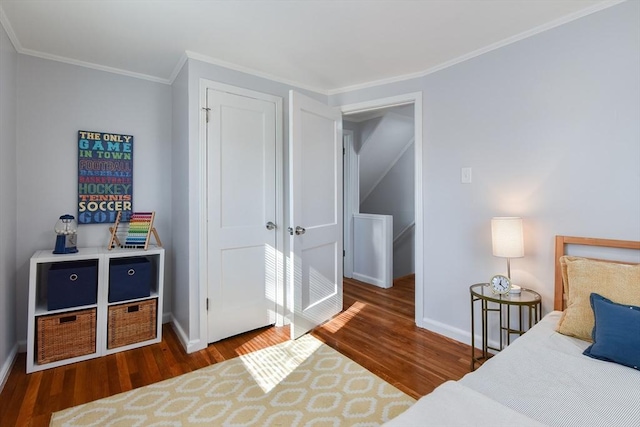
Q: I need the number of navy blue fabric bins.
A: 2